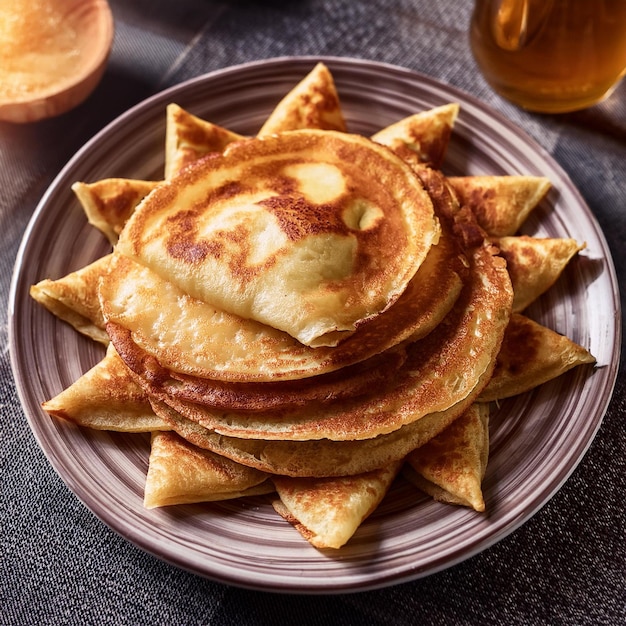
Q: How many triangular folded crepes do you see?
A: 12